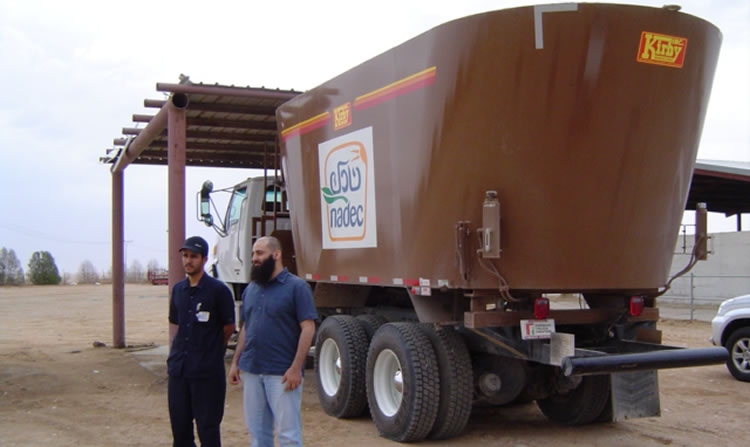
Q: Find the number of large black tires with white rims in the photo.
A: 2